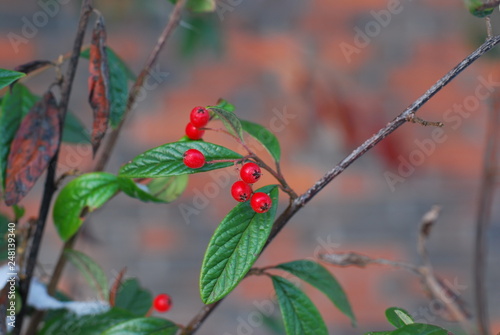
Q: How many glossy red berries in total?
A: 7